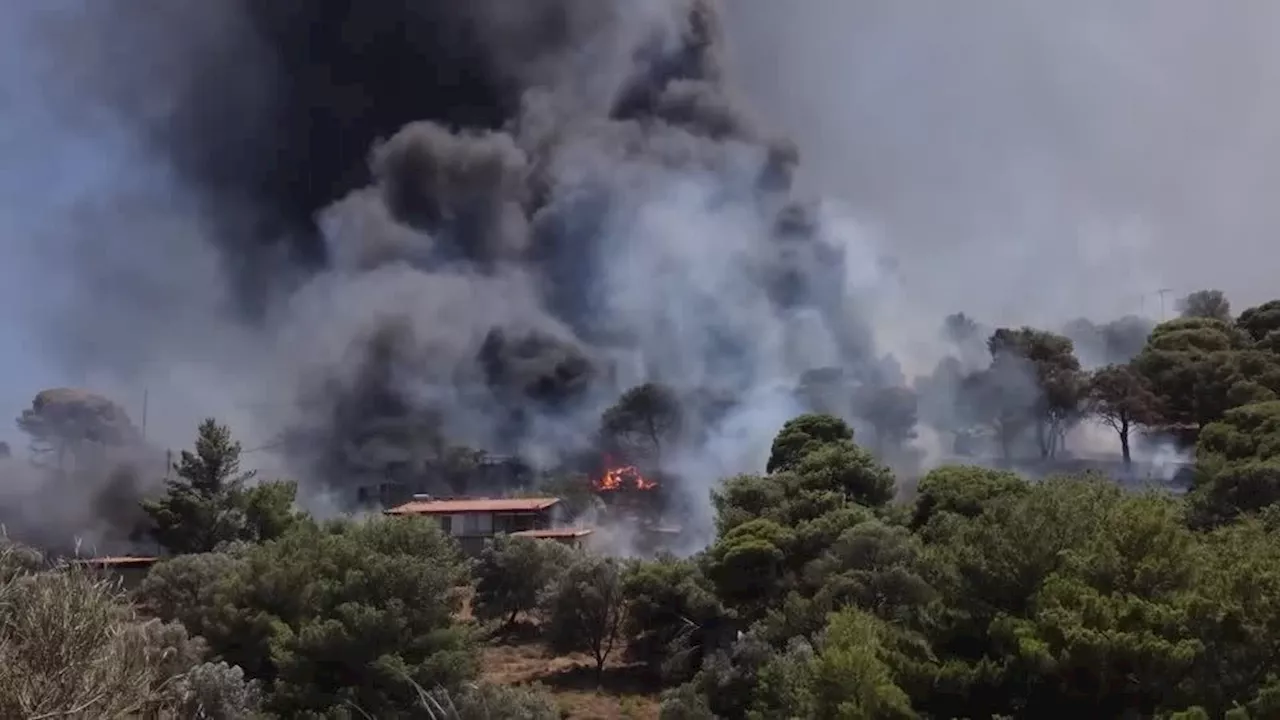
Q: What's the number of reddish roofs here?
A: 3